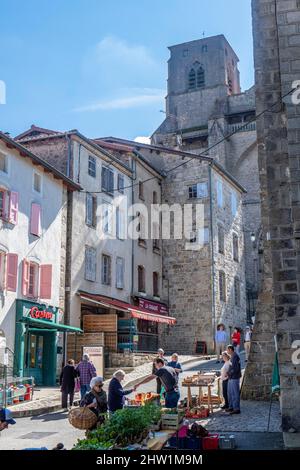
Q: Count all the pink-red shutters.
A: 5